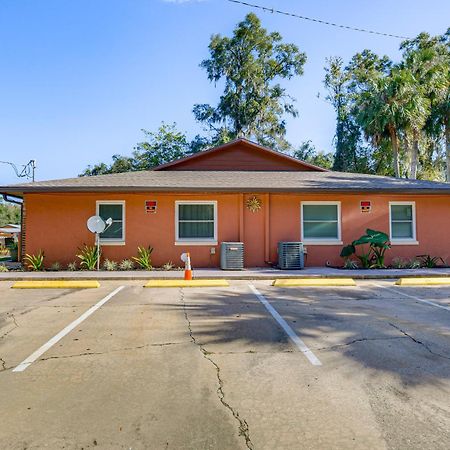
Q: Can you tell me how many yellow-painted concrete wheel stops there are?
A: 4